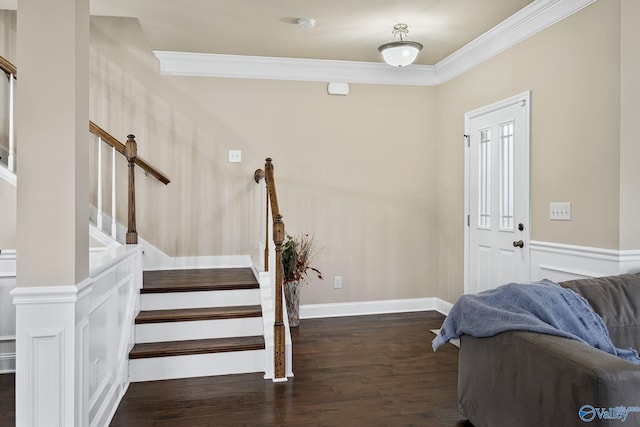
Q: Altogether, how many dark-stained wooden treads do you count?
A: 3